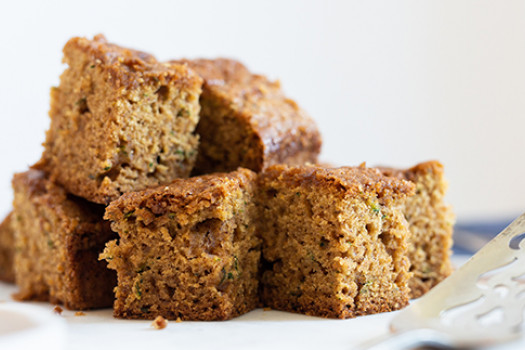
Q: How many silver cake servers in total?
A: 1